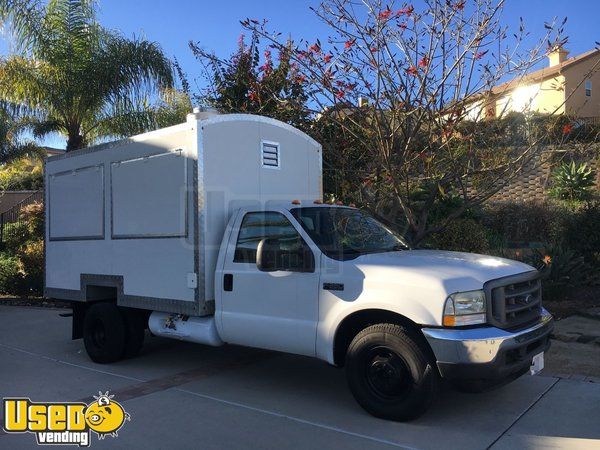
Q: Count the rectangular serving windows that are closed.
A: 2